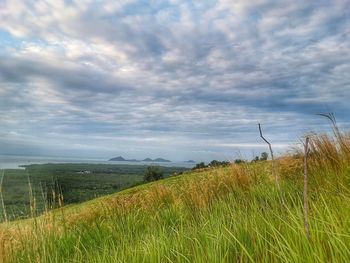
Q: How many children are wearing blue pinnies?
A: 0